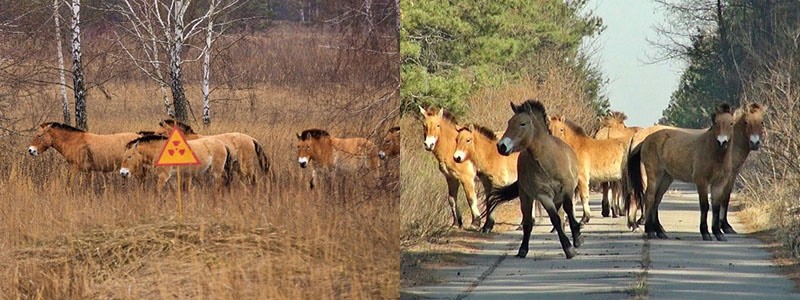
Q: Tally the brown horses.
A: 12